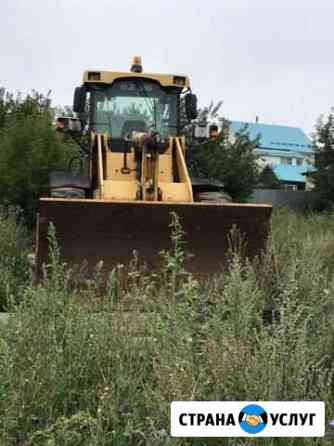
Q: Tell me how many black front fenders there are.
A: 2